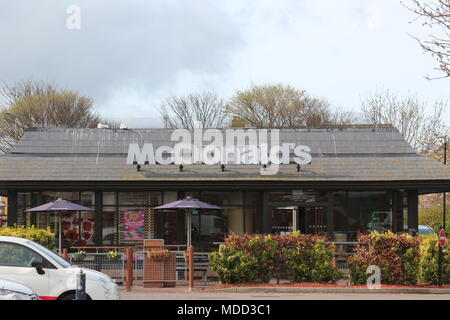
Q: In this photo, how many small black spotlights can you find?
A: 5